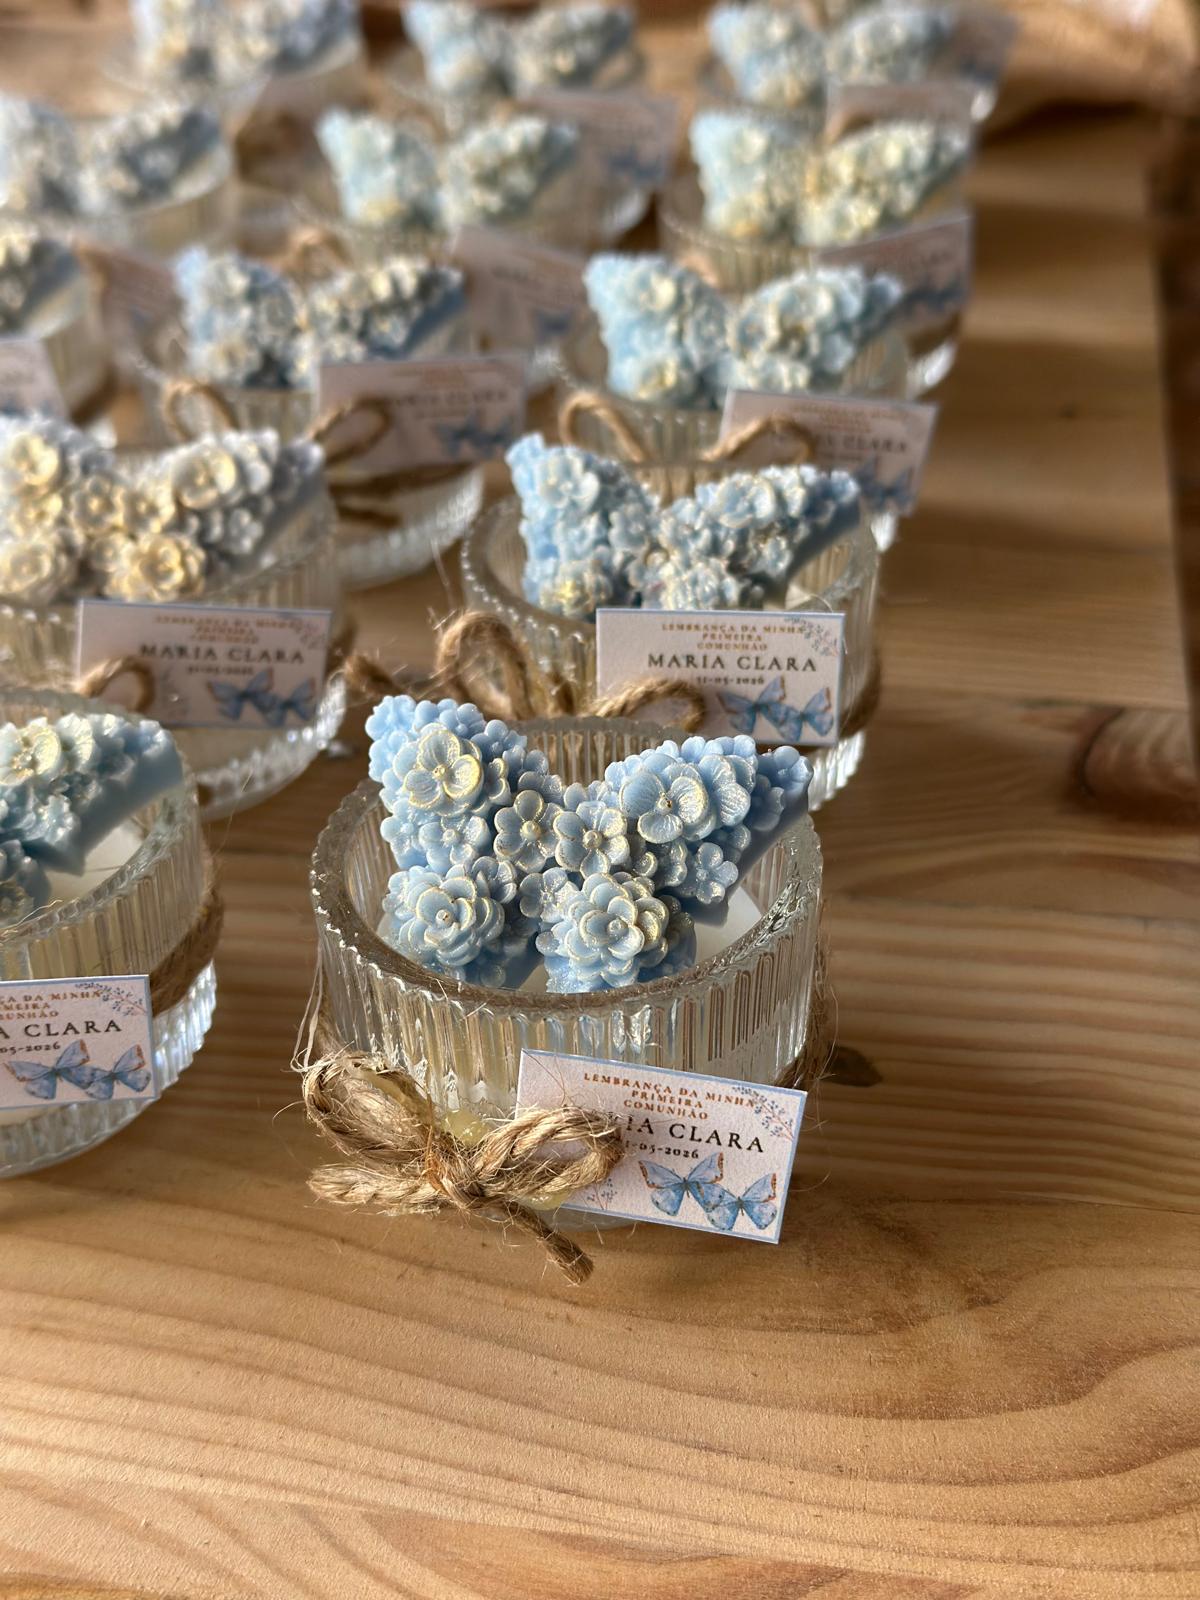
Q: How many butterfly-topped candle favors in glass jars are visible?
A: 13